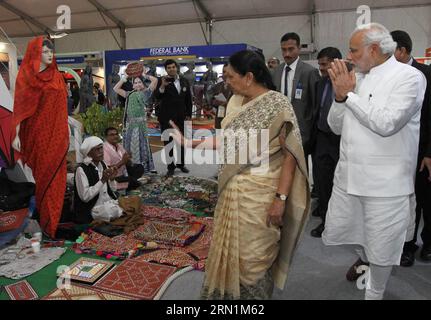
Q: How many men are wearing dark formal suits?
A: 4